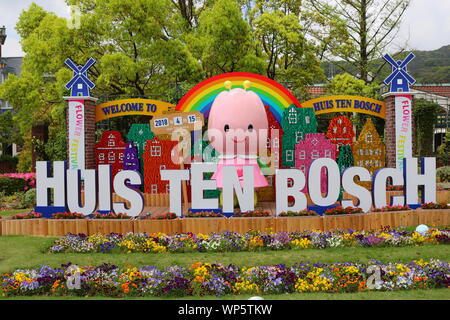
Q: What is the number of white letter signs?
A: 12